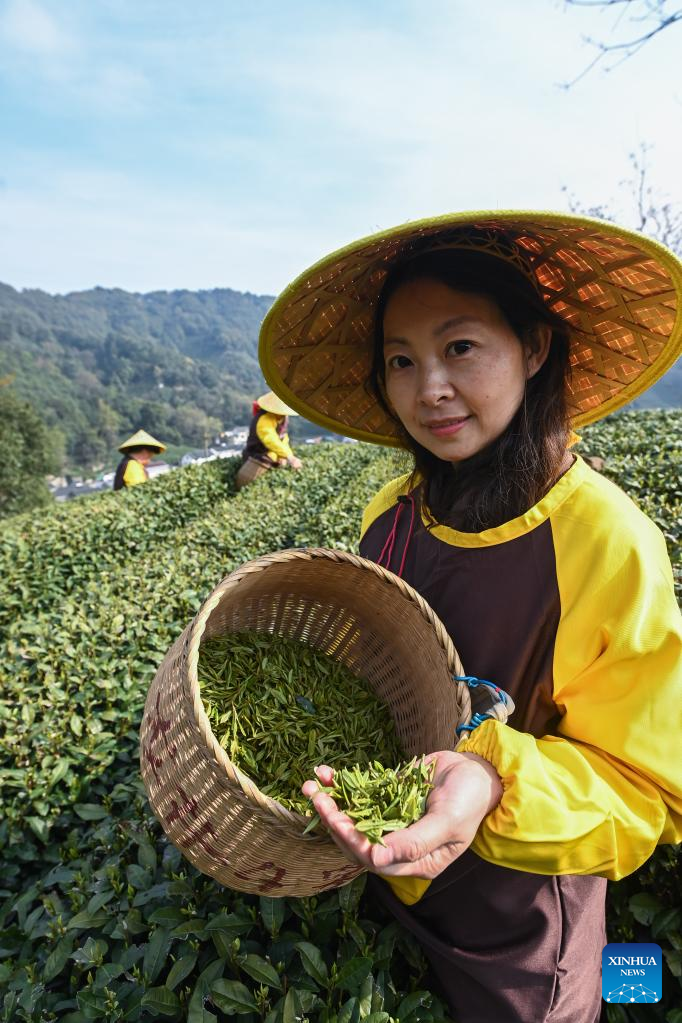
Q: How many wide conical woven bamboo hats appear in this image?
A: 3